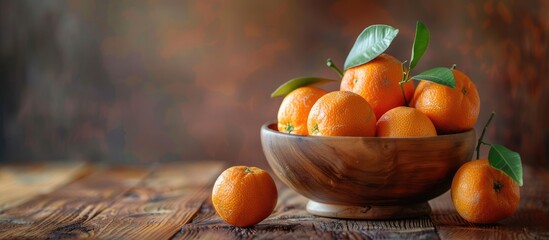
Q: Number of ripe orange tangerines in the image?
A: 7